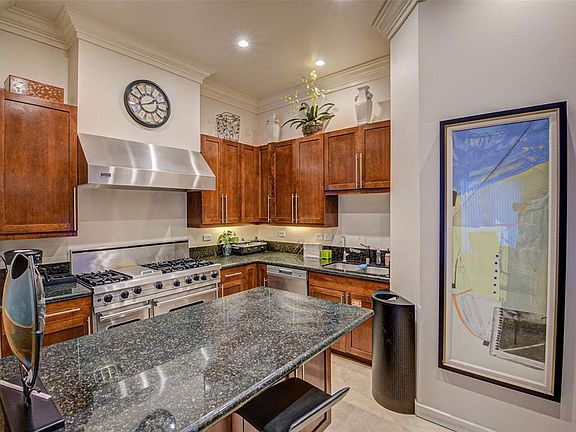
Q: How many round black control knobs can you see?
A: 9